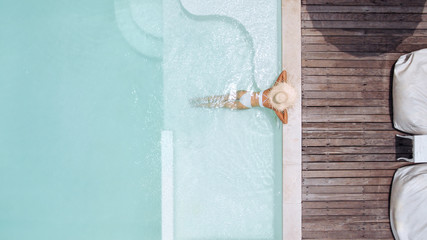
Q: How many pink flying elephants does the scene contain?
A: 0